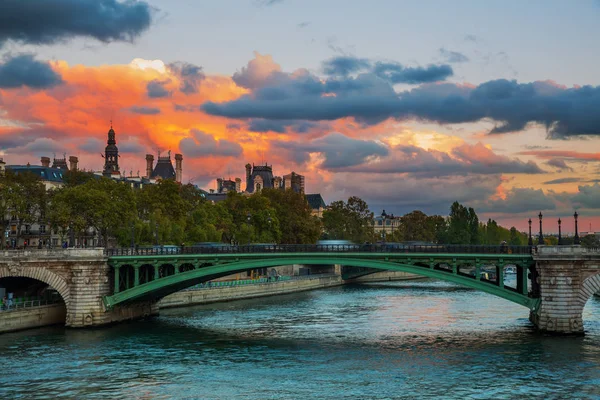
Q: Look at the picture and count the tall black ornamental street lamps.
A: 4